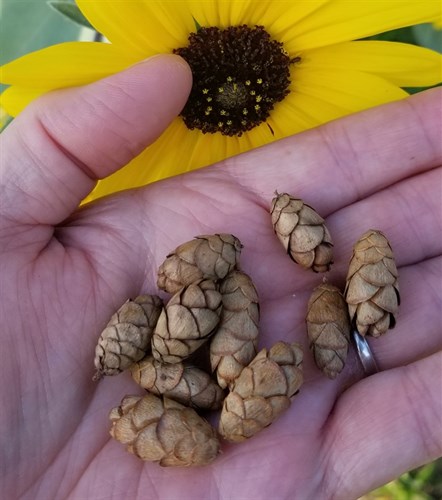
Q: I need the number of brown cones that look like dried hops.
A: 10